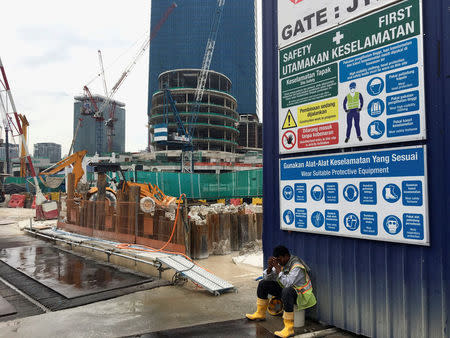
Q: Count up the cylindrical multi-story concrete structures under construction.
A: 1